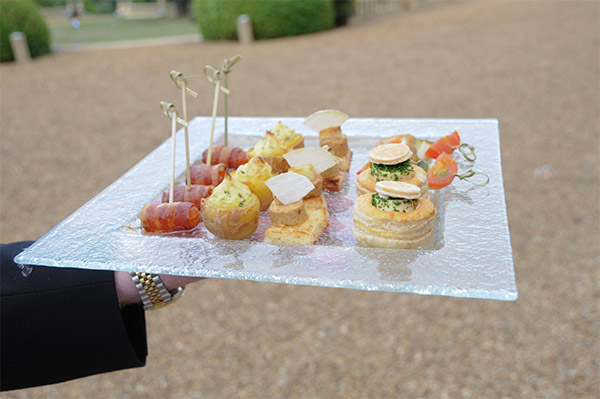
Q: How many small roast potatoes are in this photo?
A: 4